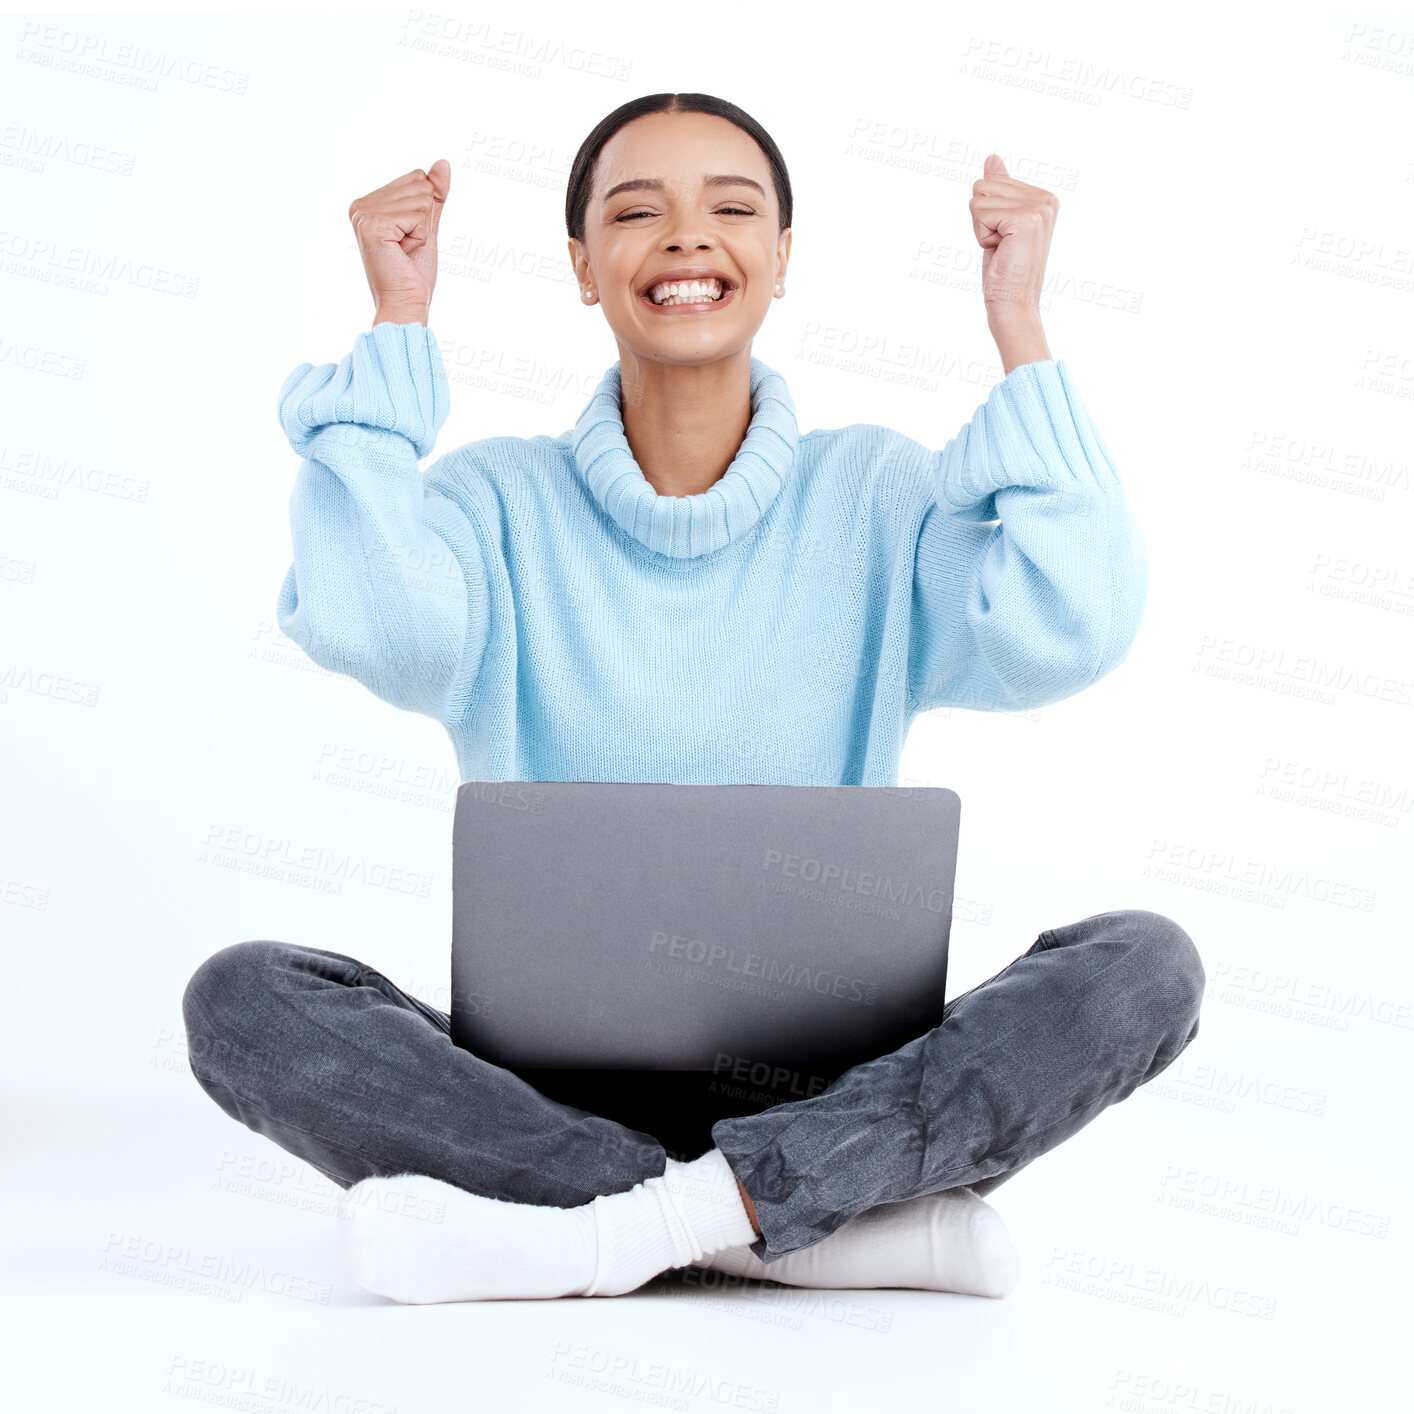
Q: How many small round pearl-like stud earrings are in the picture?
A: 2